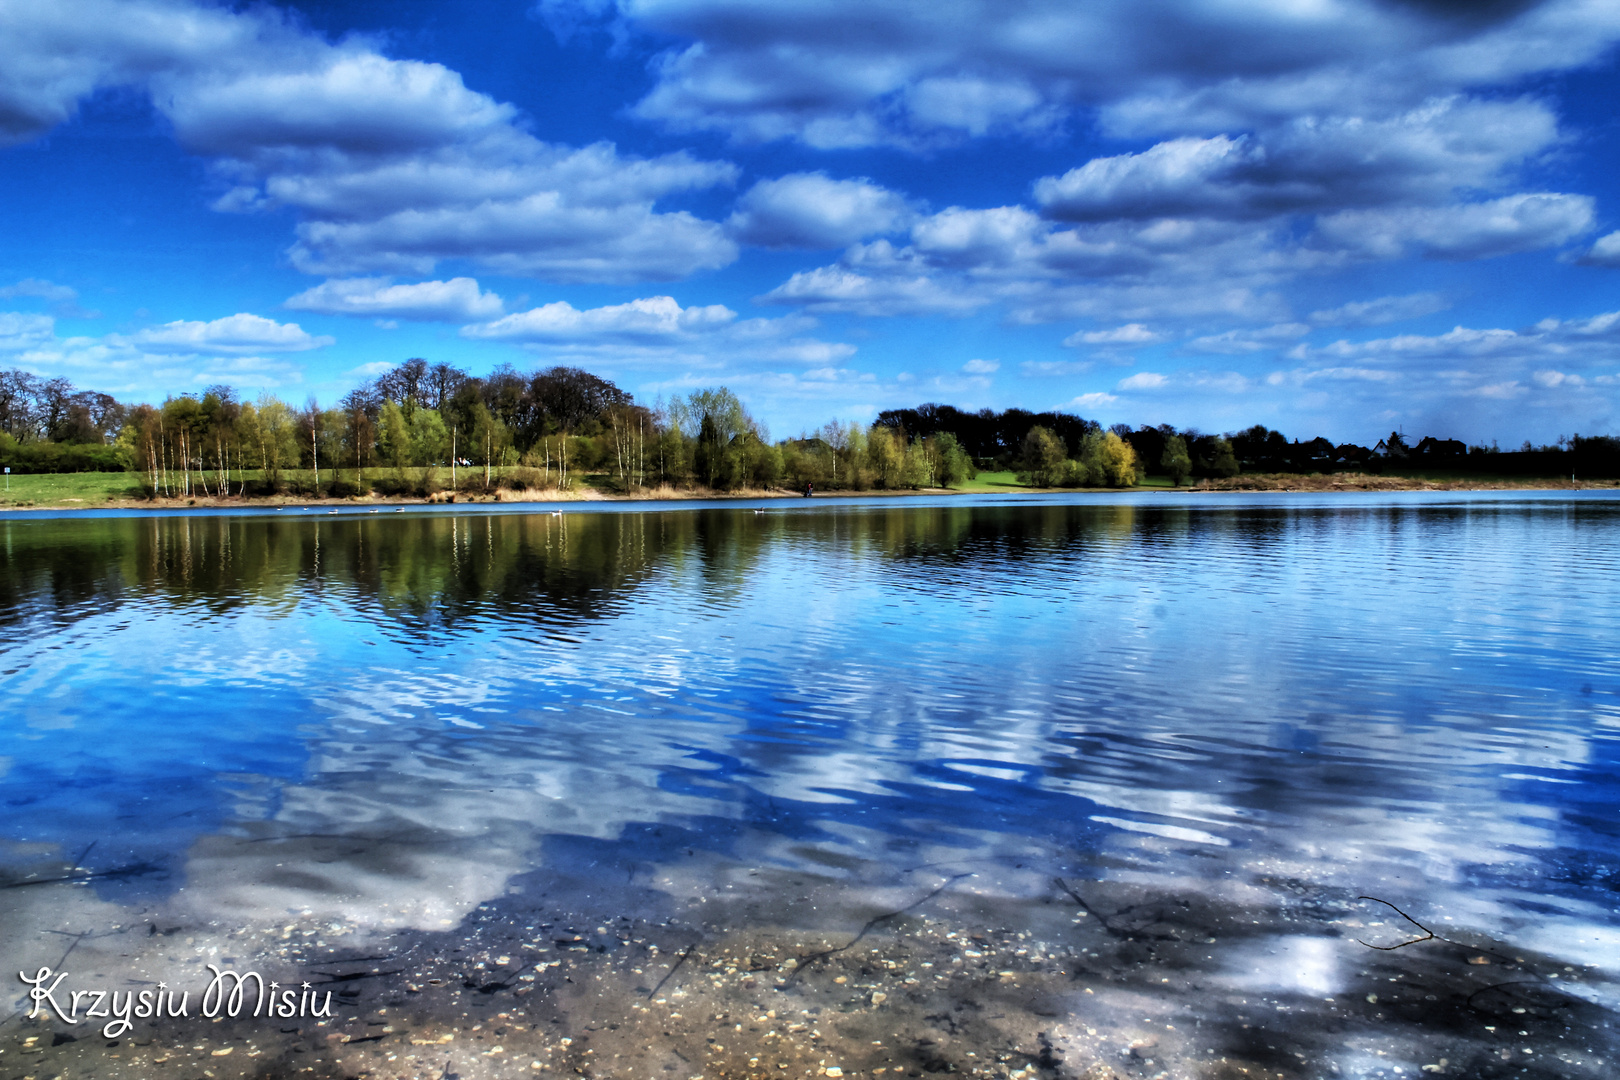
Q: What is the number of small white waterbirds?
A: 7